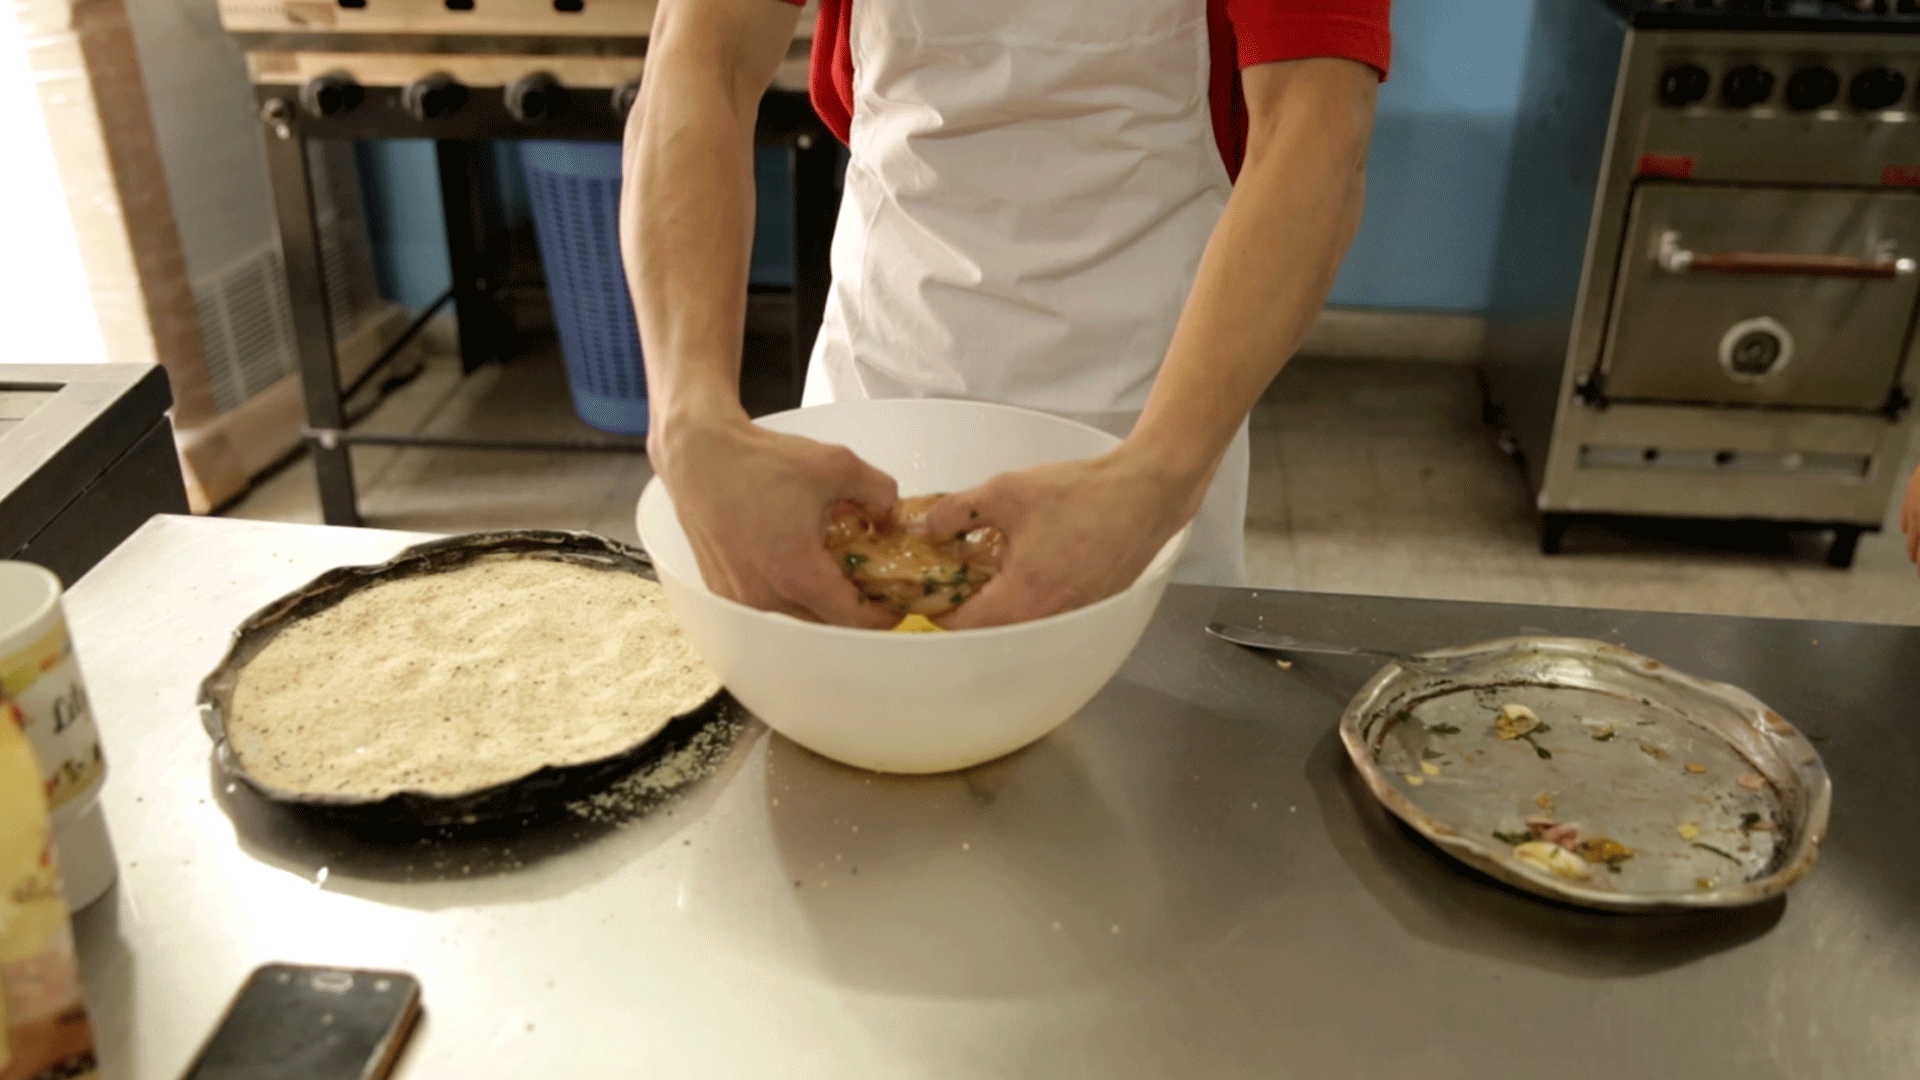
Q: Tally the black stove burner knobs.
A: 8